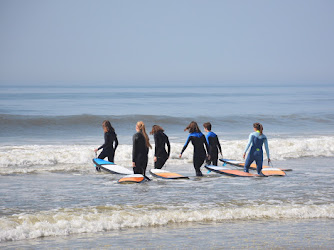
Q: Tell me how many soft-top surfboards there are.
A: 6